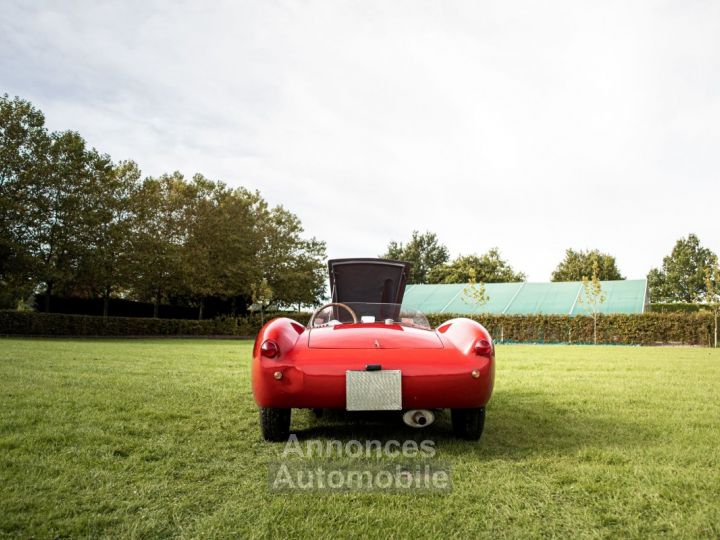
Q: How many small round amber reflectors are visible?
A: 2